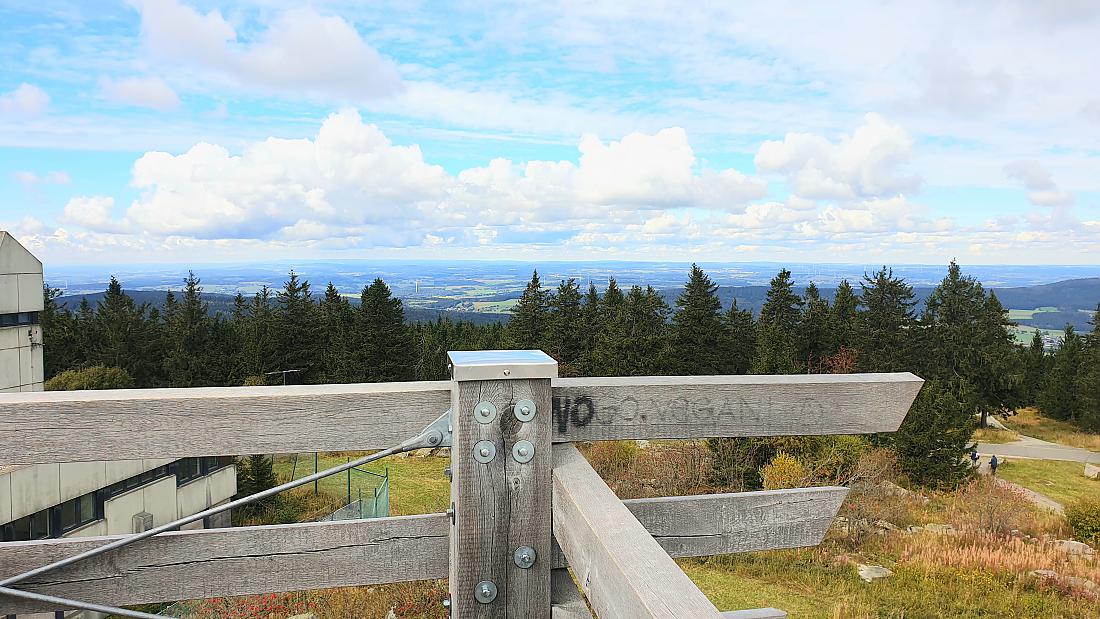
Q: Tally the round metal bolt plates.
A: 6